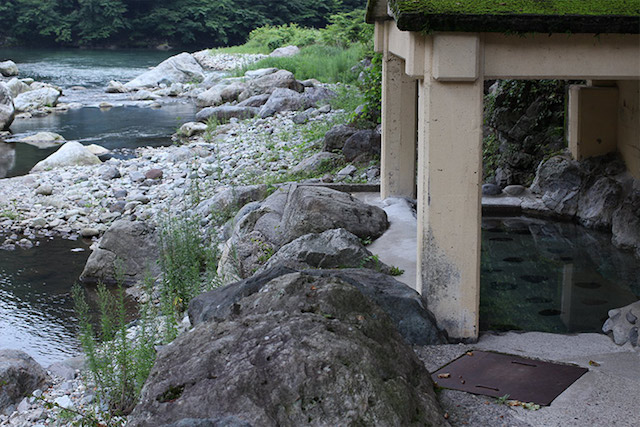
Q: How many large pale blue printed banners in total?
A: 0